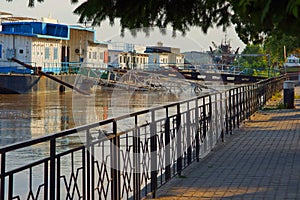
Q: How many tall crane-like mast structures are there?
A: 1